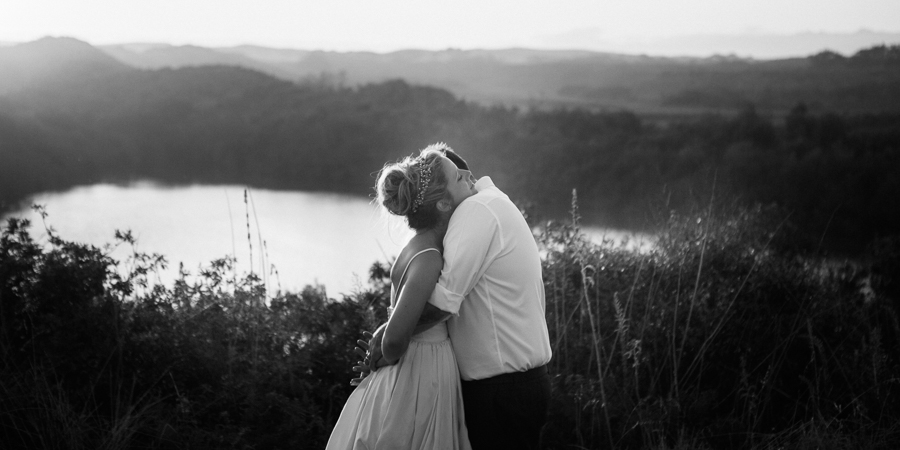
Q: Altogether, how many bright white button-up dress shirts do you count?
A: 1